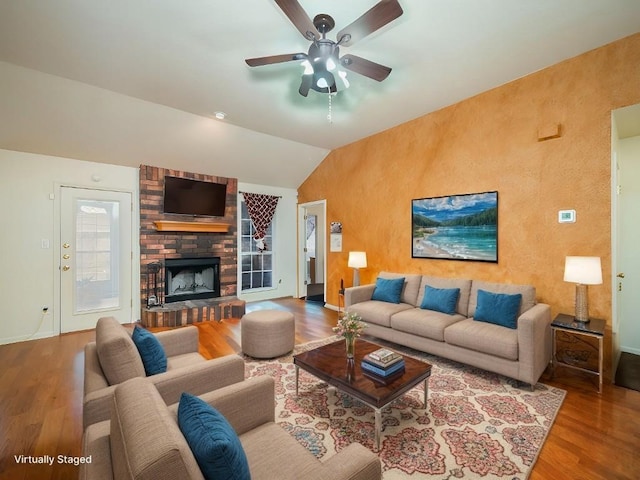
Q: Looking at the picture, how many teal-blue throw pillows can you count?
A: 5